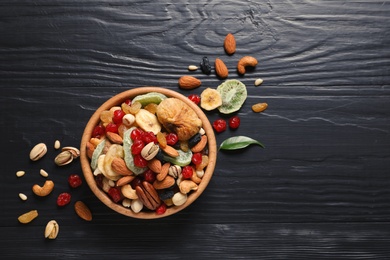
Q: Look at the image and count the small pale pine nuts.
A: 6